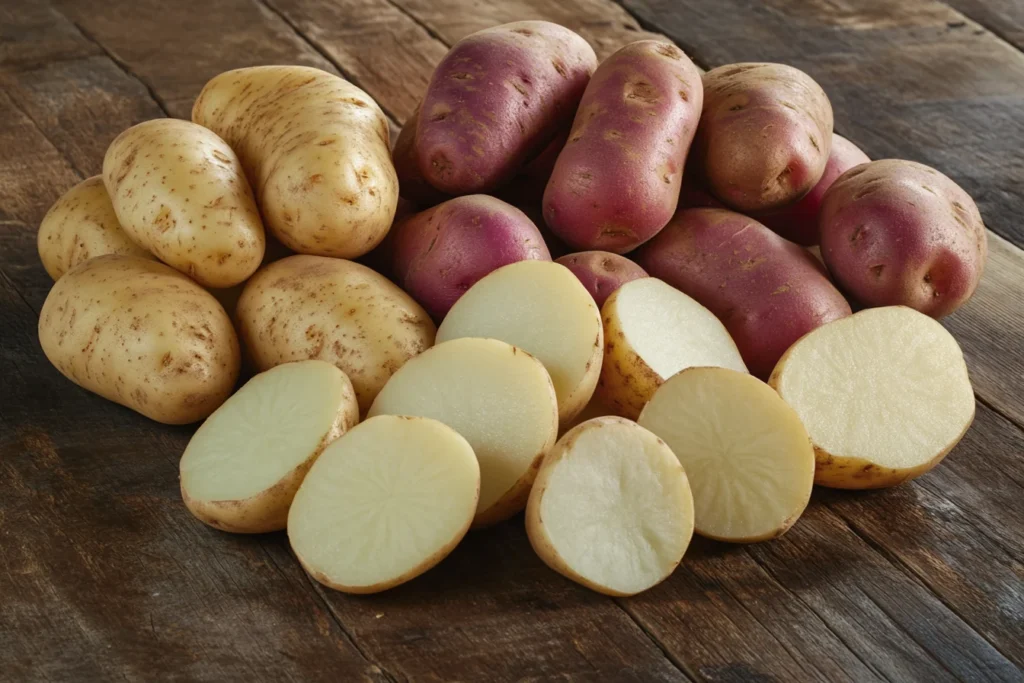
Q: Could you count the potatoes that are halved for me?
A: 8